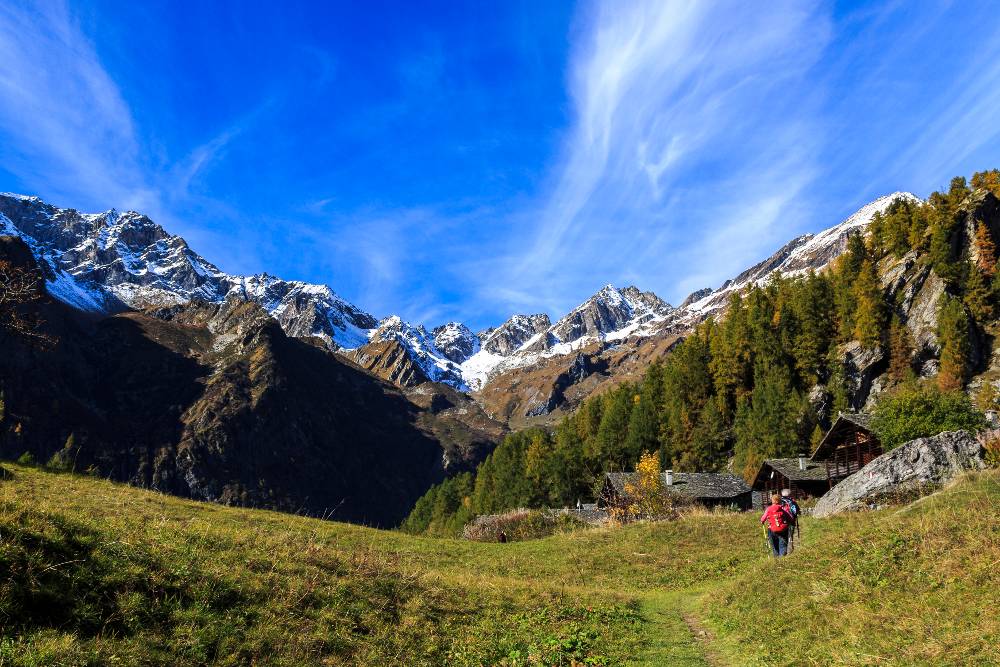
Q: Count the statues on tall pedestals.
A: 0